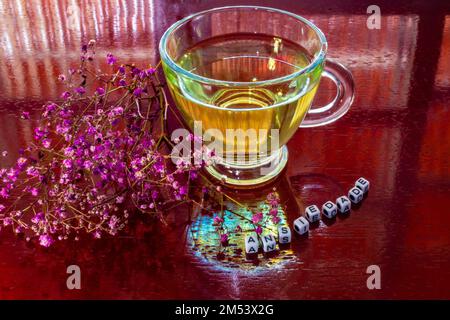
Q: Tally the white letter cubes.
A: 9